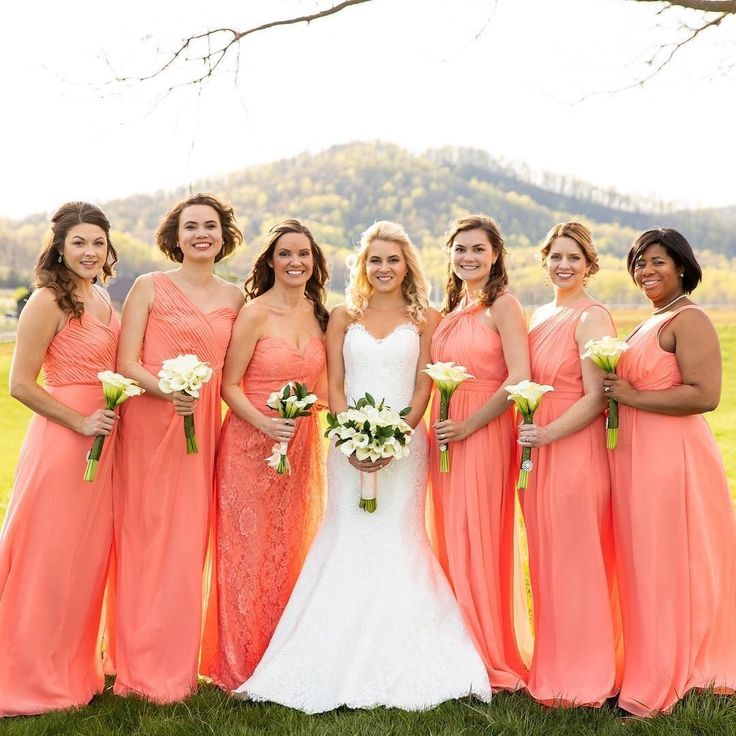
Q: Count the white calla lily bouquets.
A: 7